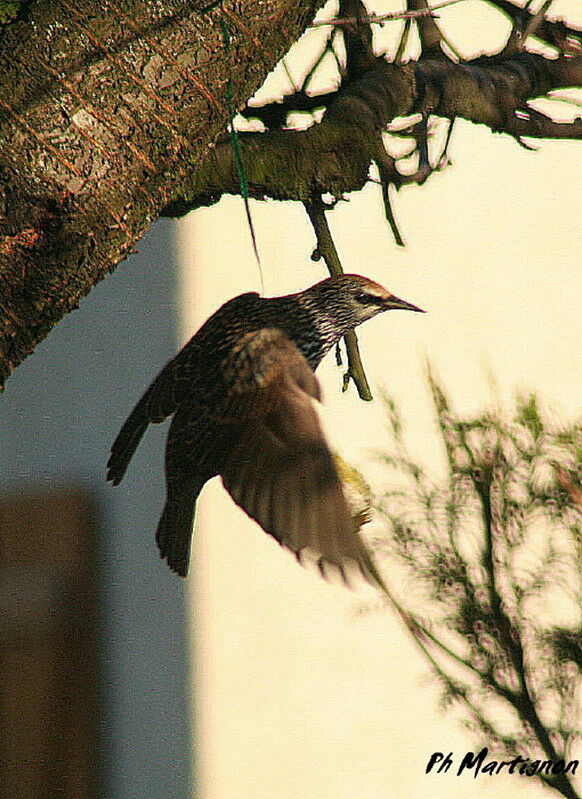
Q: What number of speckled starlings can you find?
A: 1